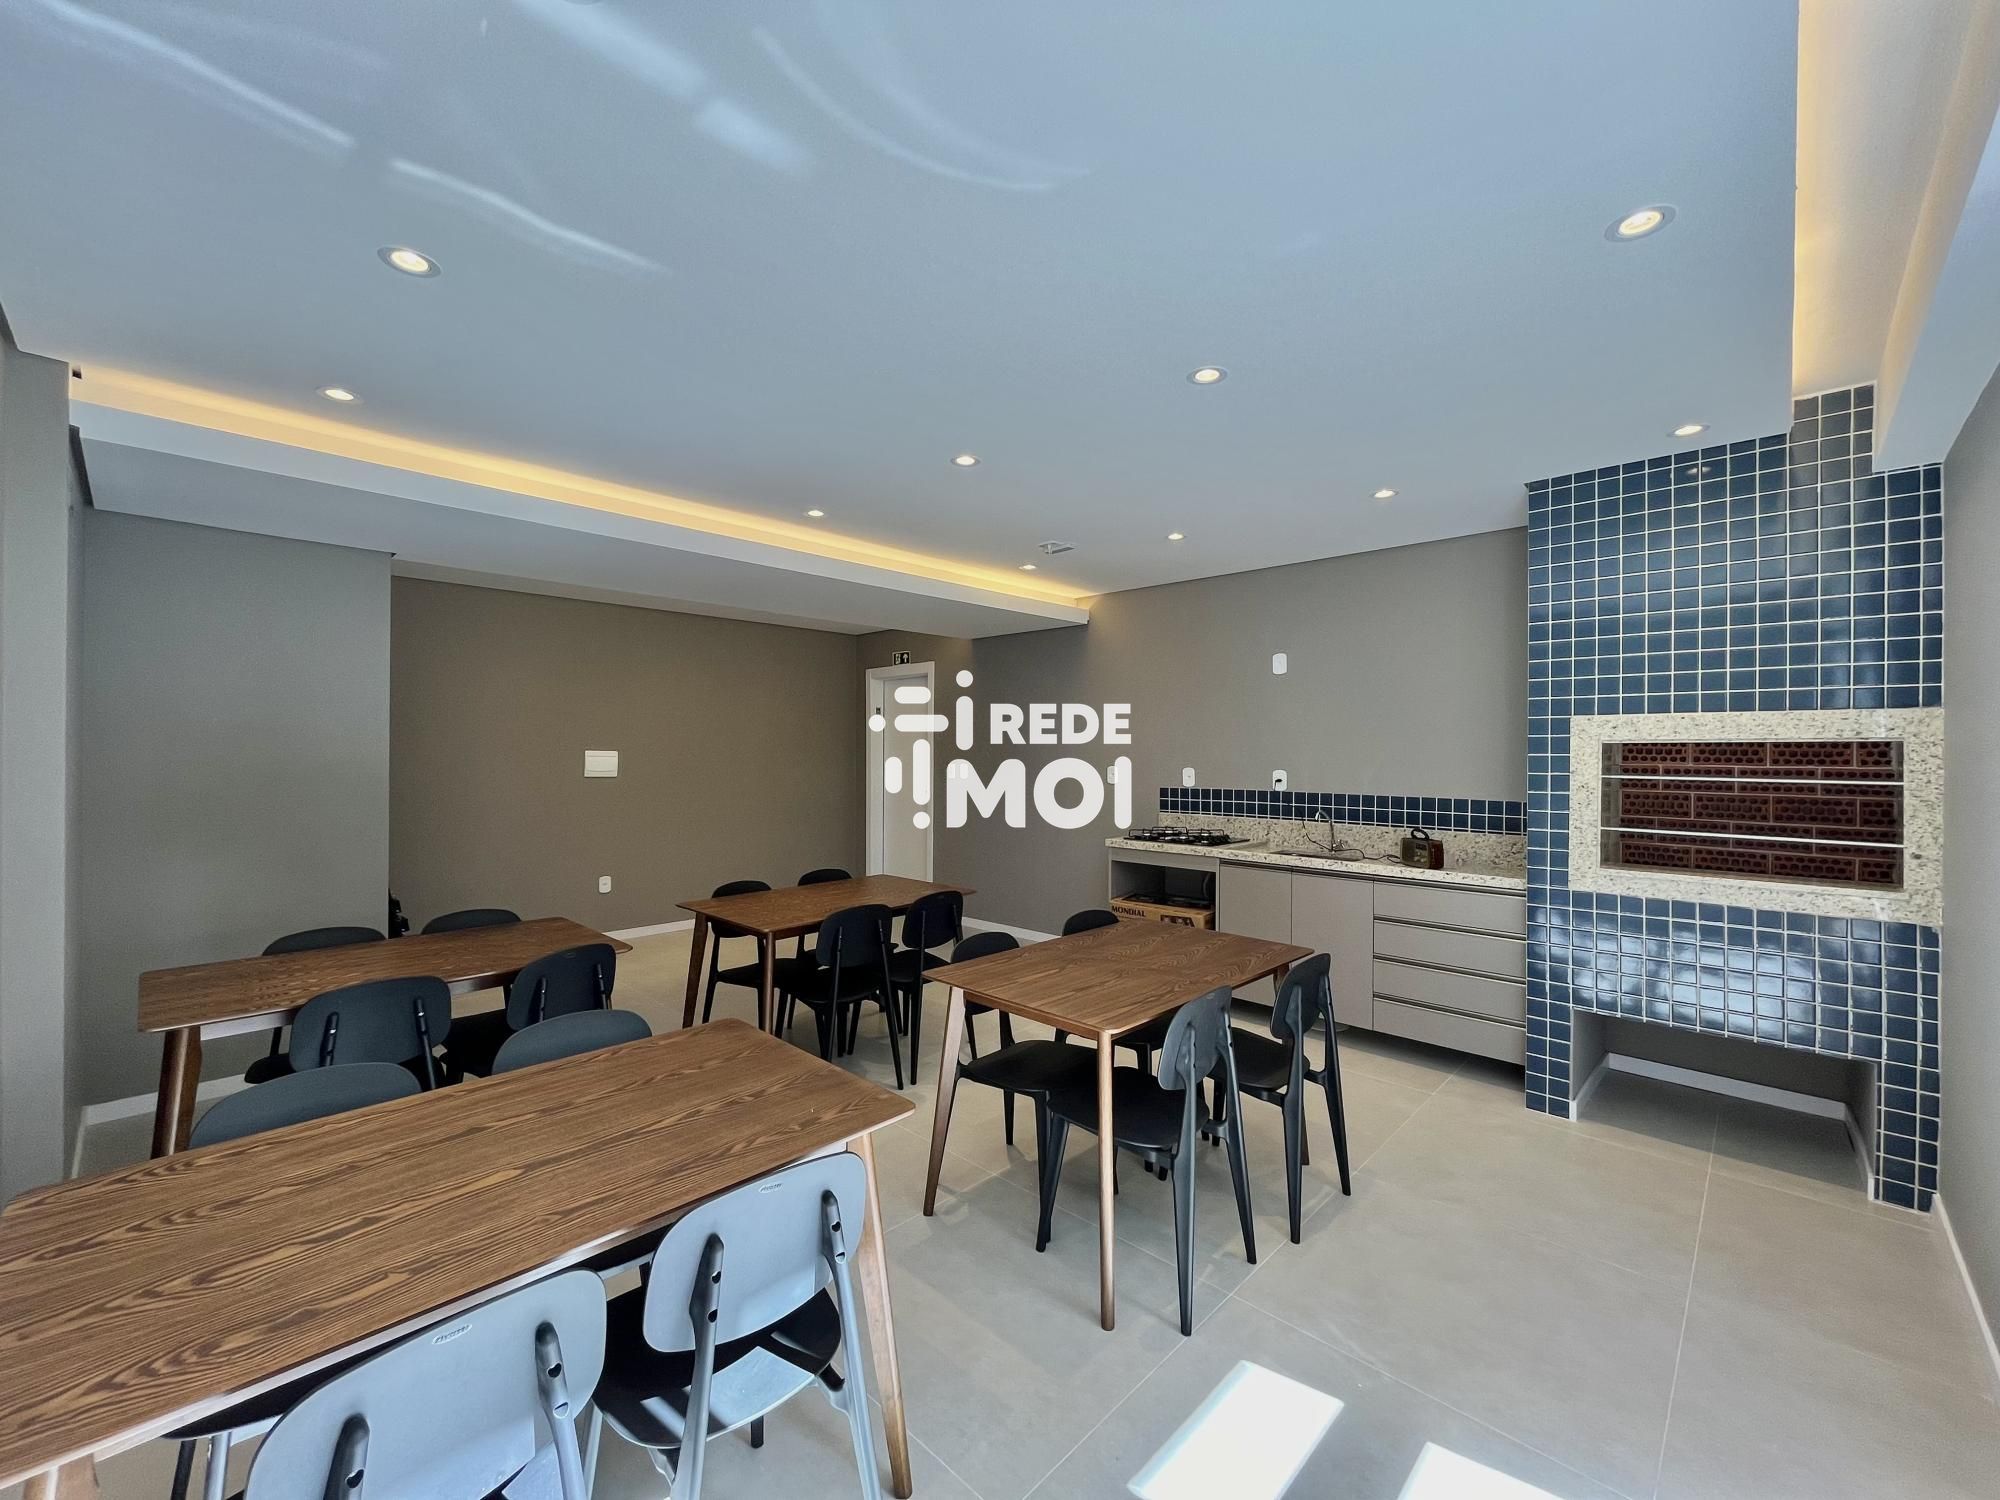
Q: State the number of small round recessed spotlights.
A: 10